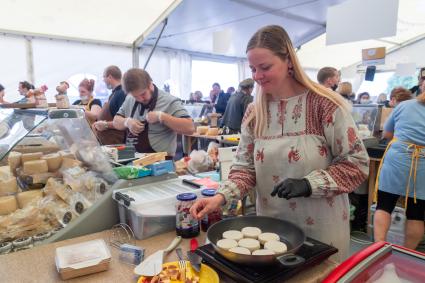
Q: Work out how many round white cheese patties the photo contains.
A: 8